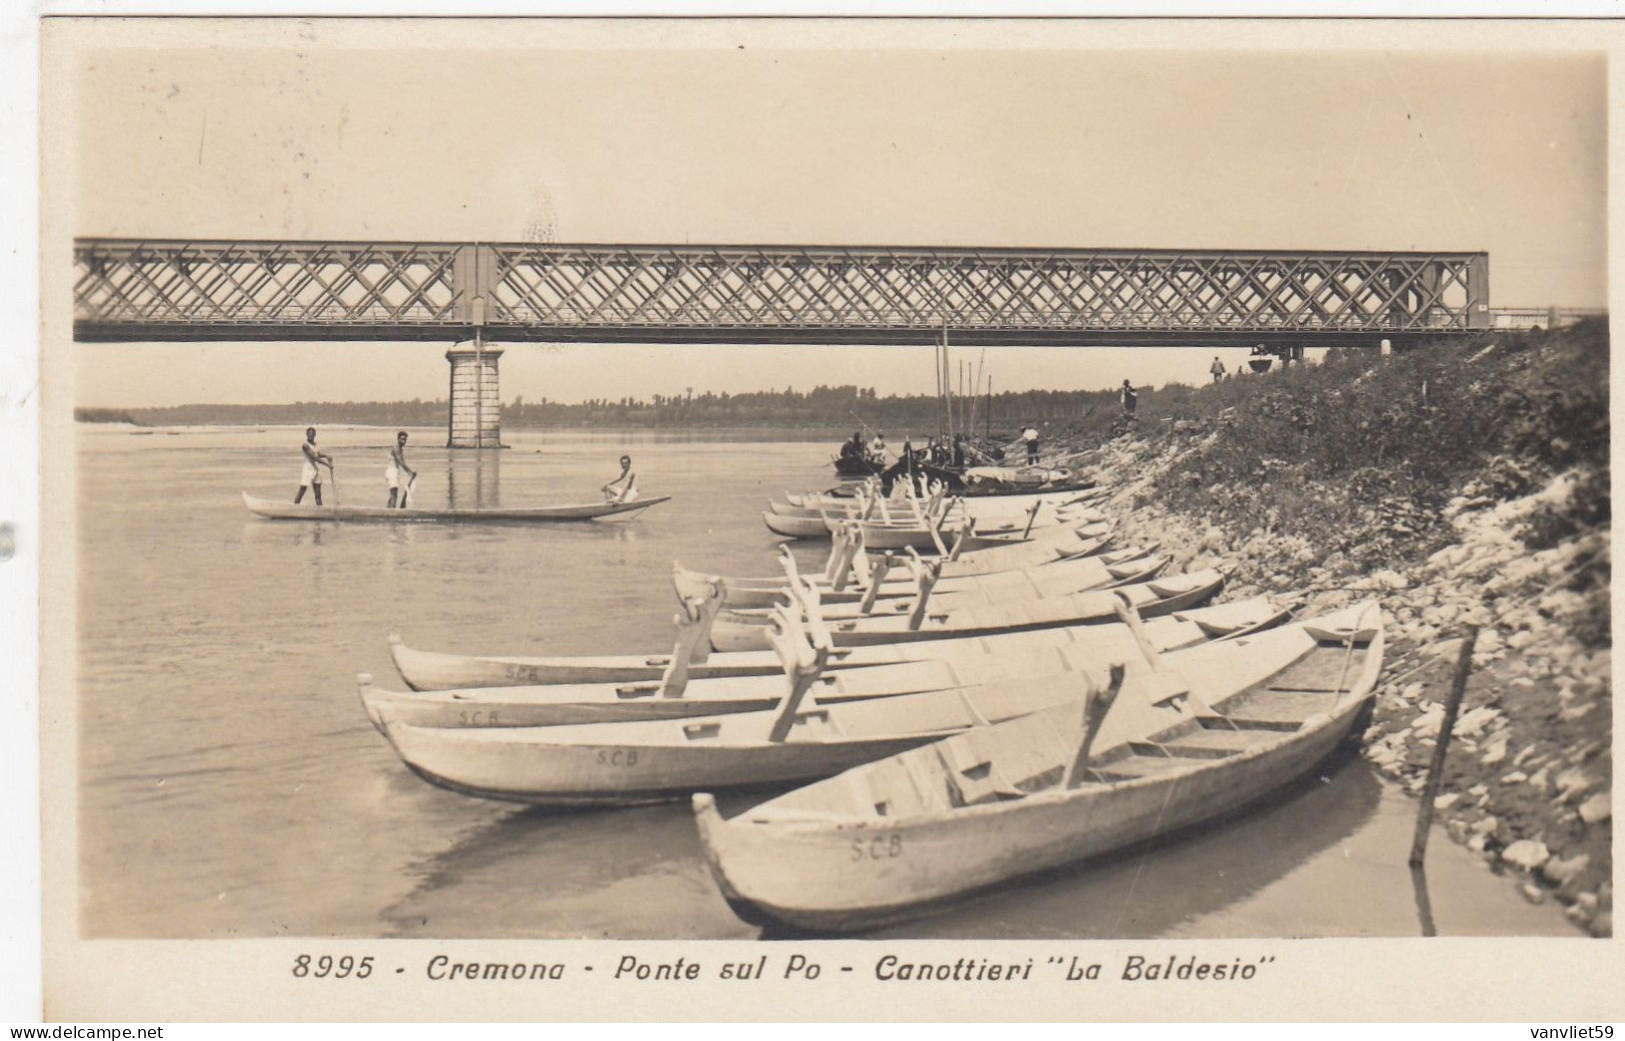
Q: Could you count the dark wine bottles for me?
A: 0